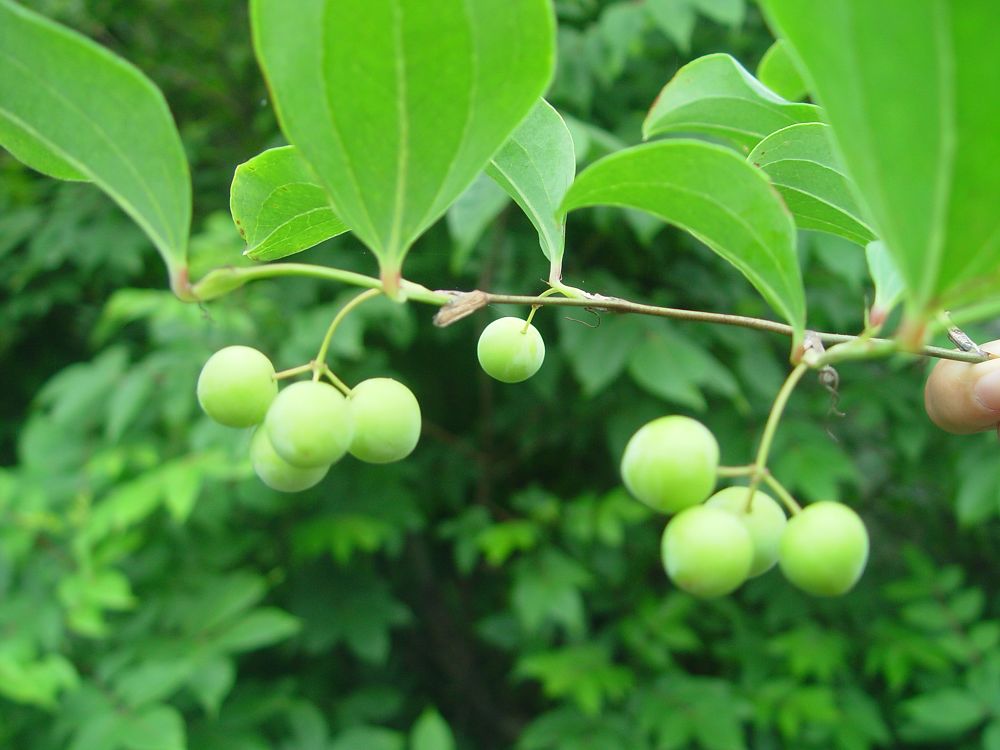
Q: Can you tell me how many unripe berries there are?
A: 9